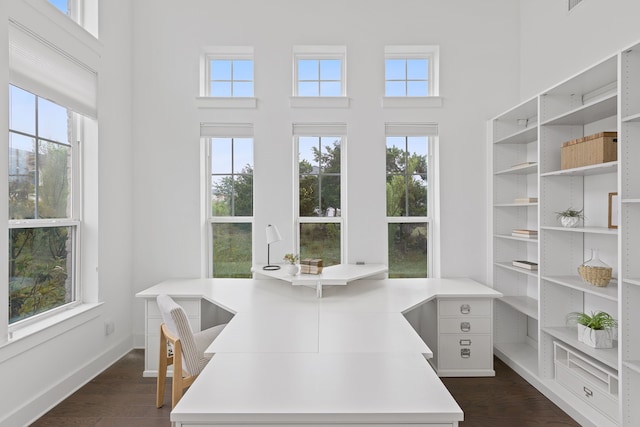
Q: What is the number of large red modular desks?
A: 0